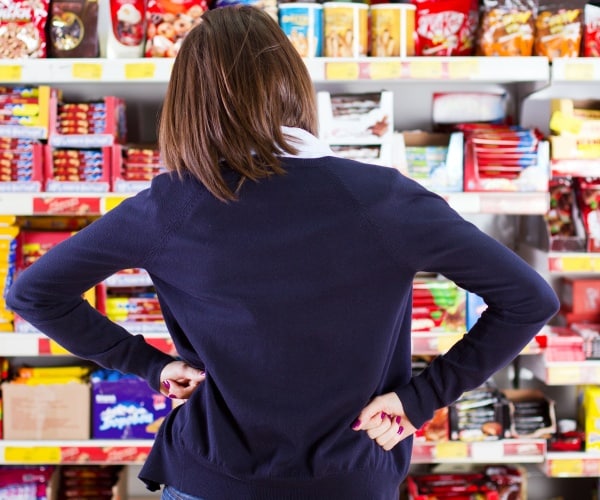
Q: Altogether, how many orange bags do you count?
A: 2